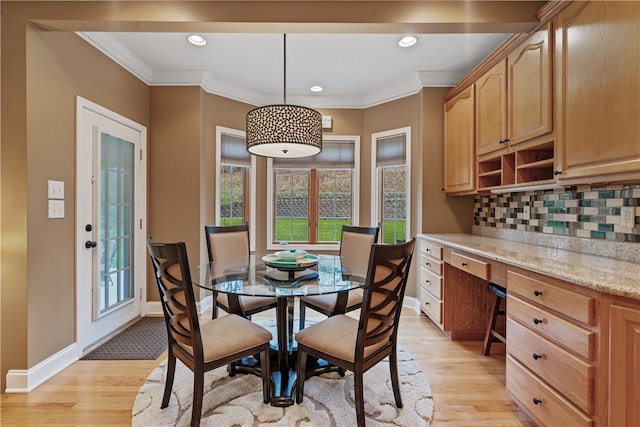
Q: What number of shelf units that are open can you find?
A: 5